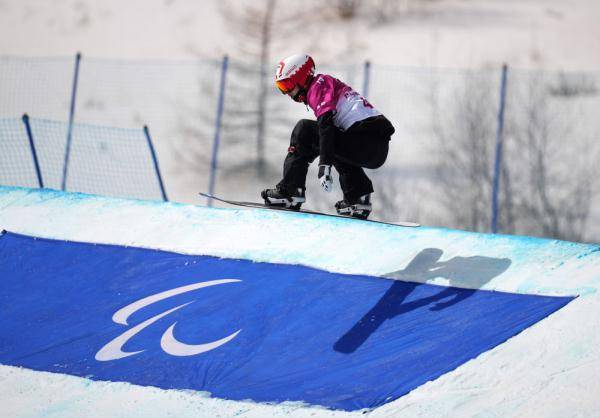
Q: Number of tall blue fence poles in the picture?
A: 4